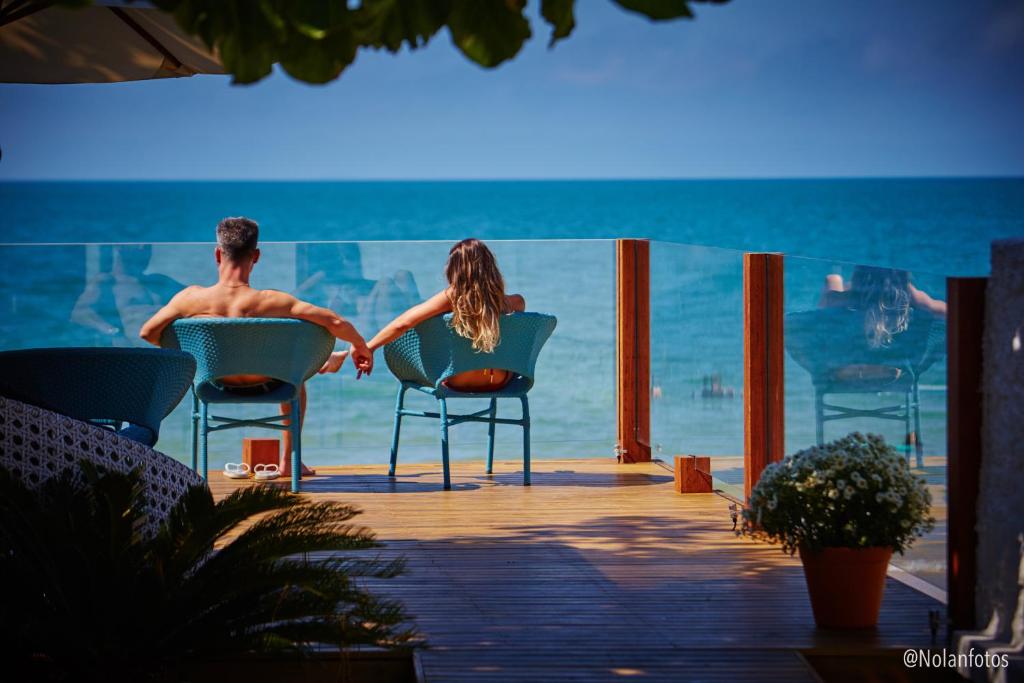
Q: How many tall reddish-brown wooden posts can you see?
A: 3